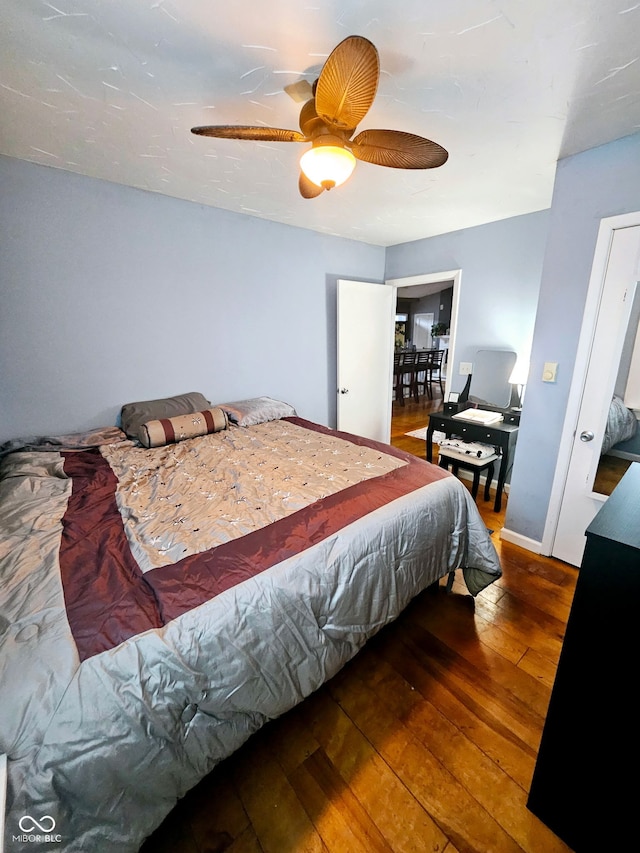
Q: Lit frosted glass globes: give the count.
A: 1